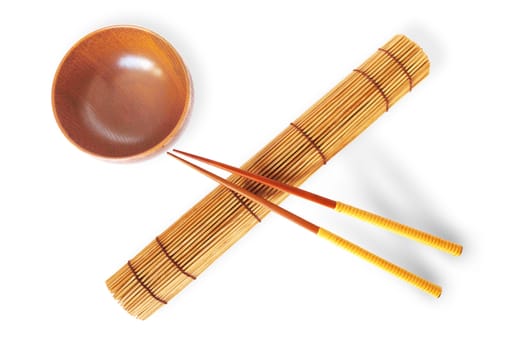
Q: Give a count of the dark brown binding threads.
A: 6